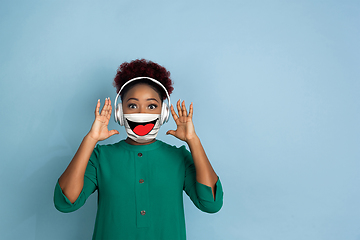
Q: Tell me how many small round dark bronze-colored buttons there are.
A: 3